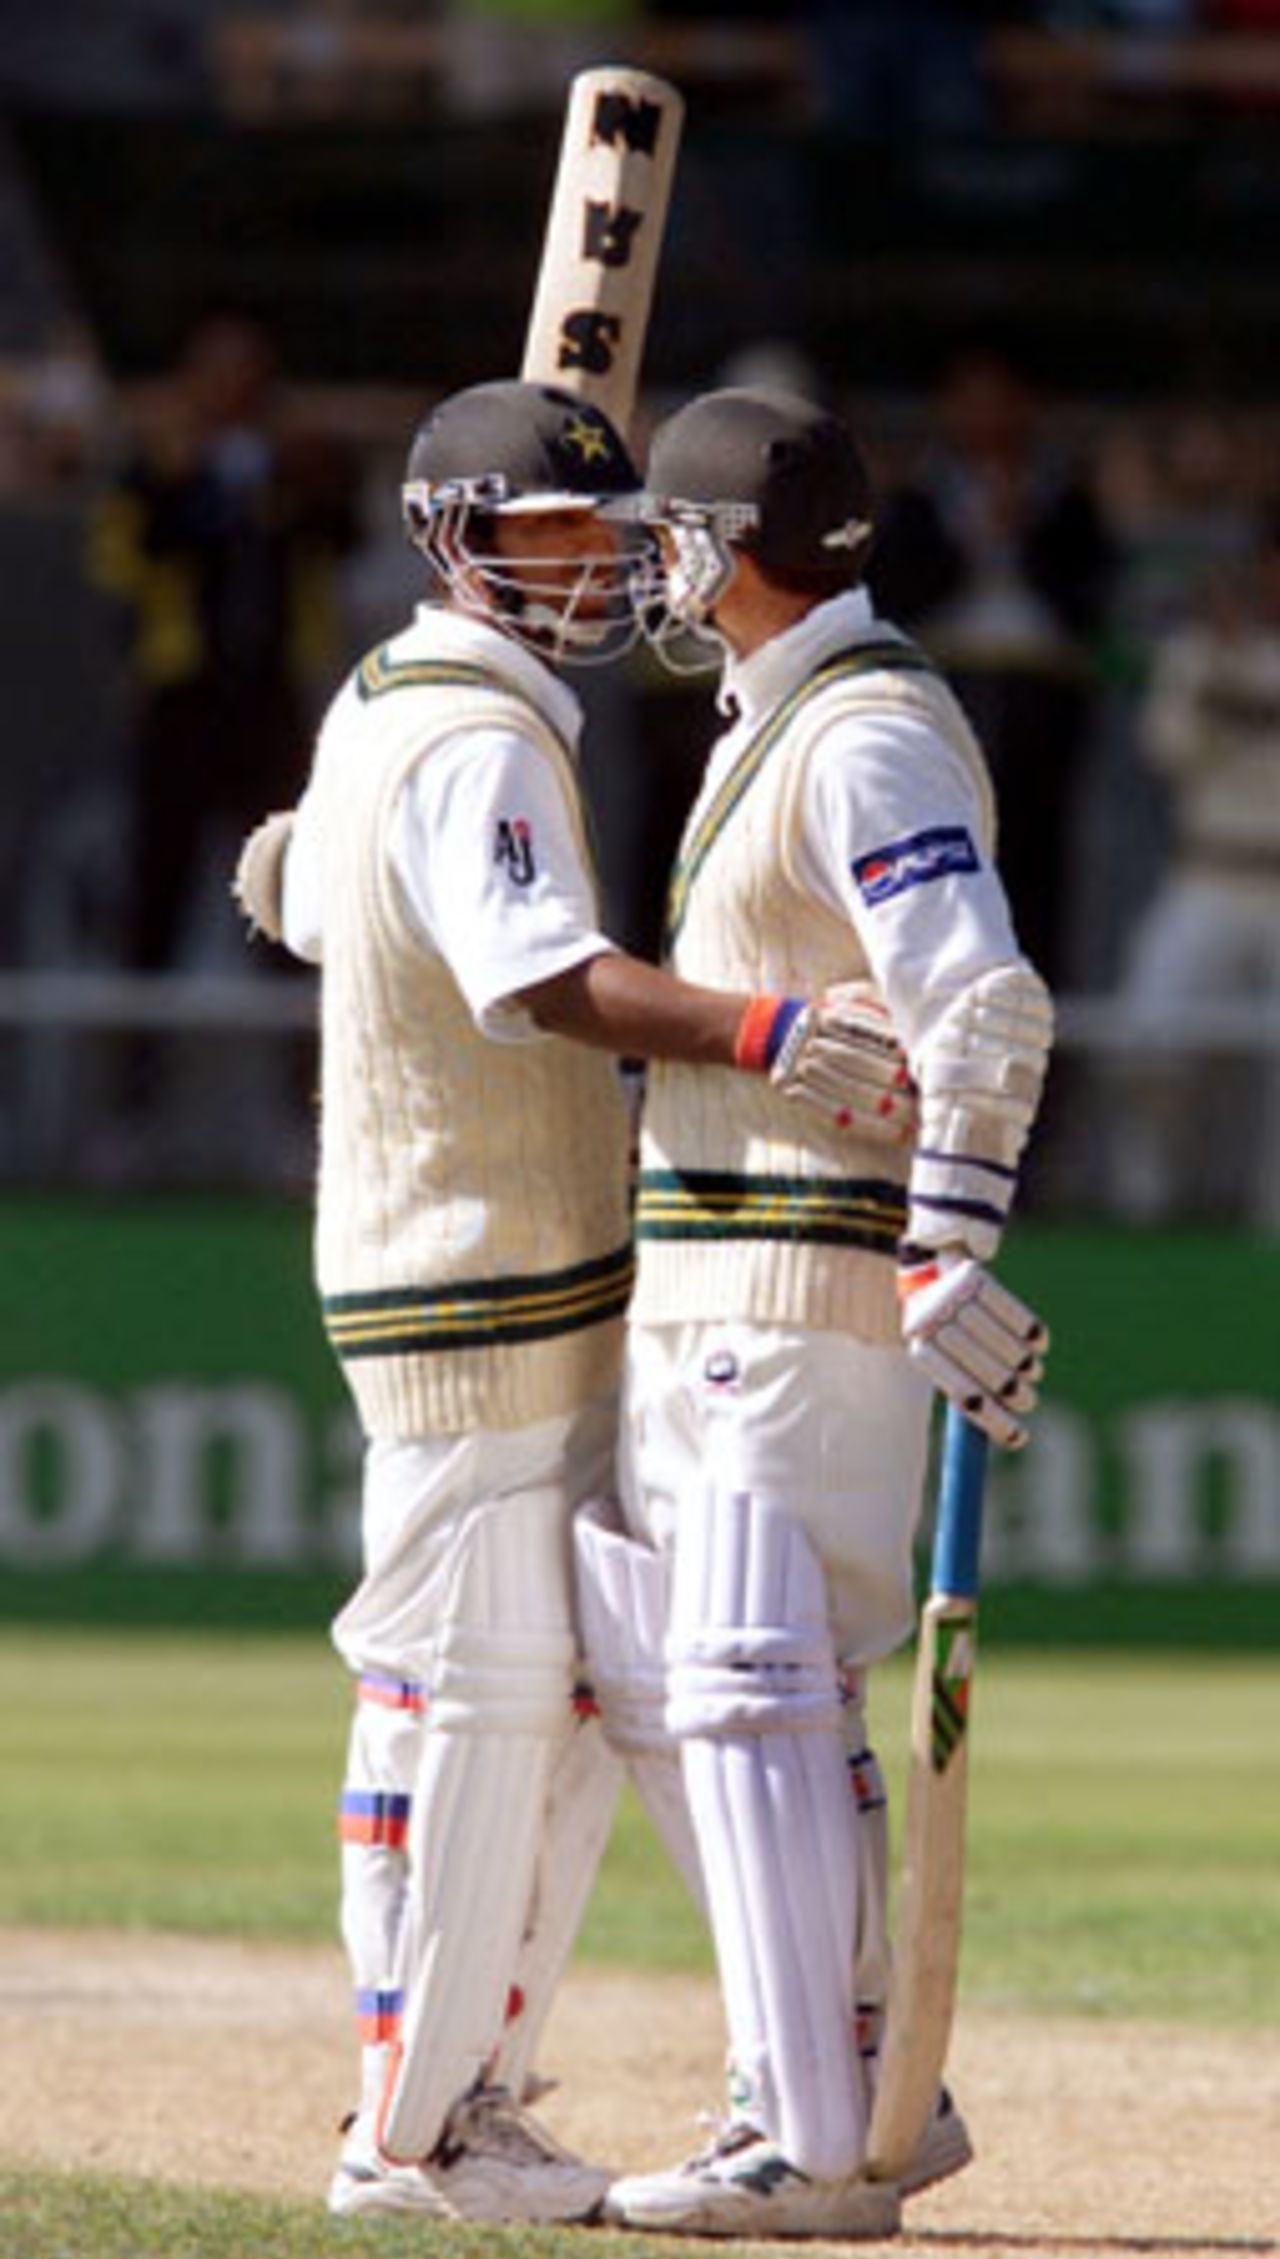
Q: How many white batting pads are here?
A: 4